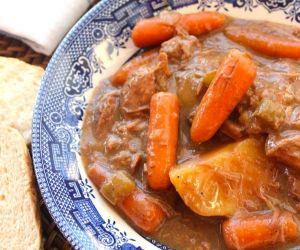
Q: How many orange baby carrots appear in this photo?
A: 7